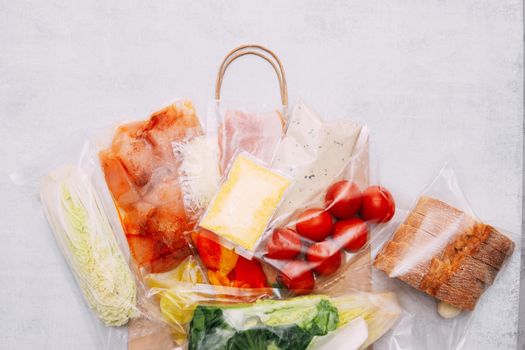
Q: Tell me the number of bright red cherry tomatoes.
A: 7